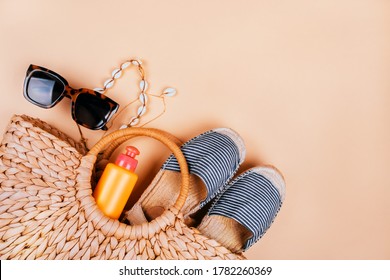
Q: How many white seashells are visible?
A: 11